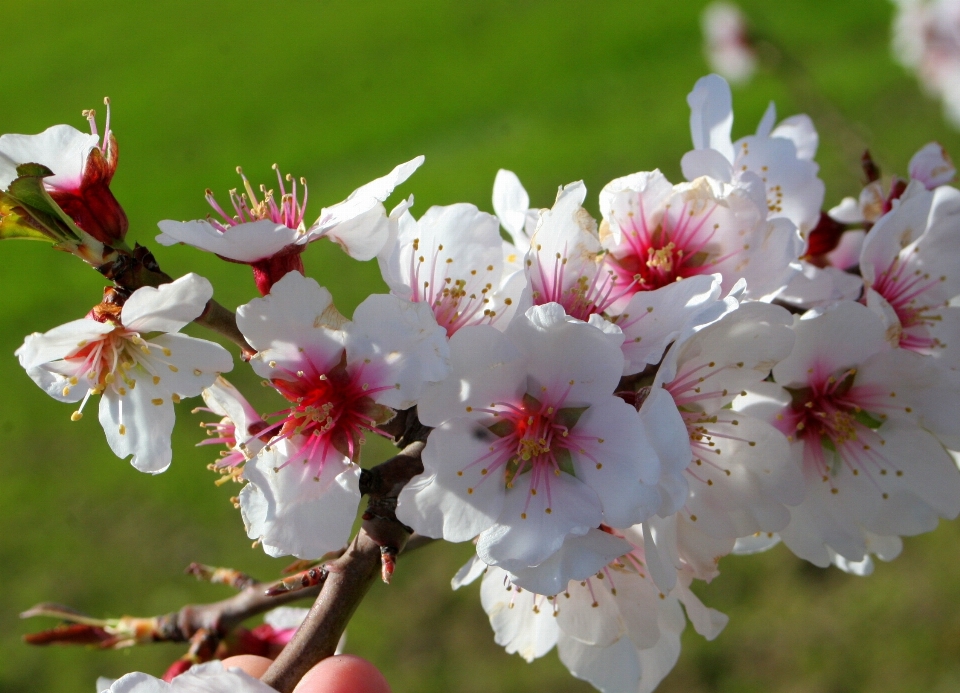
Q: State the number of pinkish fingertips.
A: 2